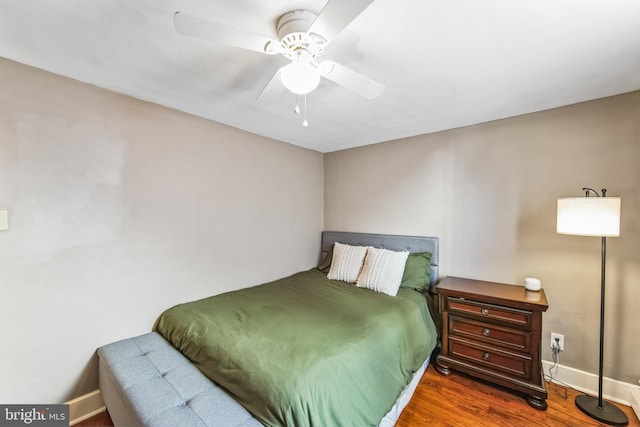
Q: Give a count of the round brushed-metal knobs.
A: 3